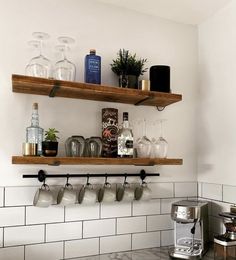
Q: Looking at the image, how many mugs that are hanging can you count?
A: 6